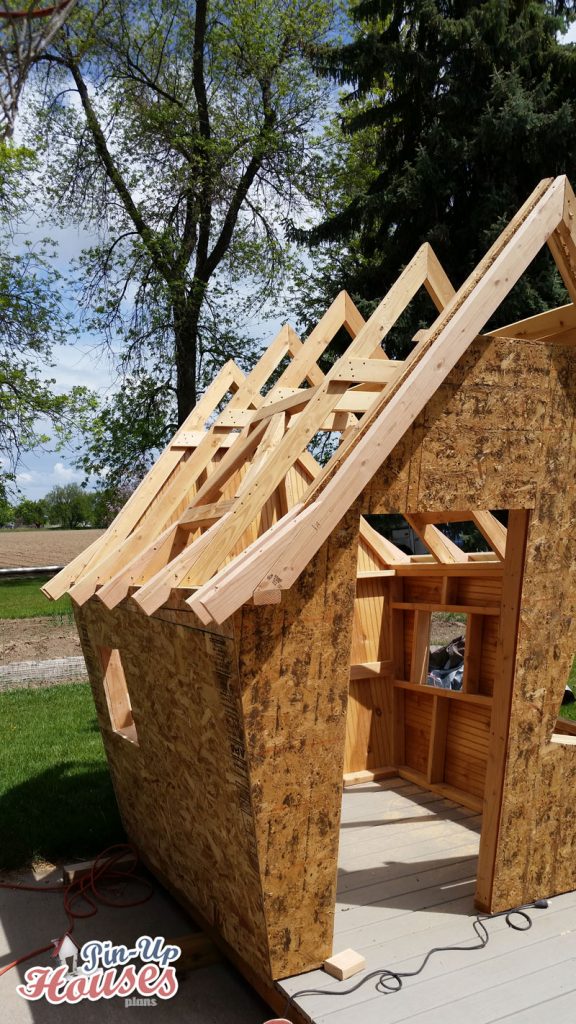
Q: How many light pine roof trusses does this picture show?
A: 5